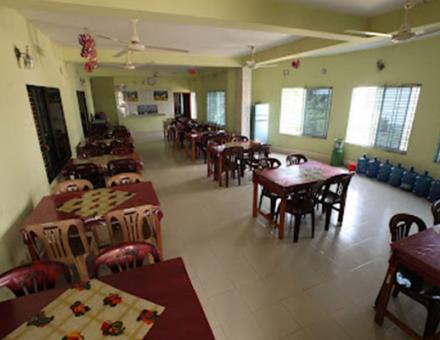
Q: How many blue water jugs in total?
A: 7